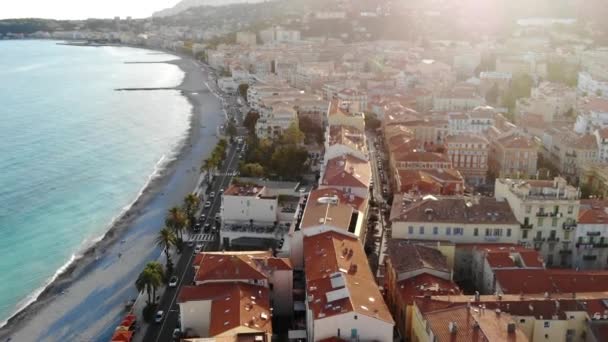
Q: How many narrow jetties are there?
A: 2